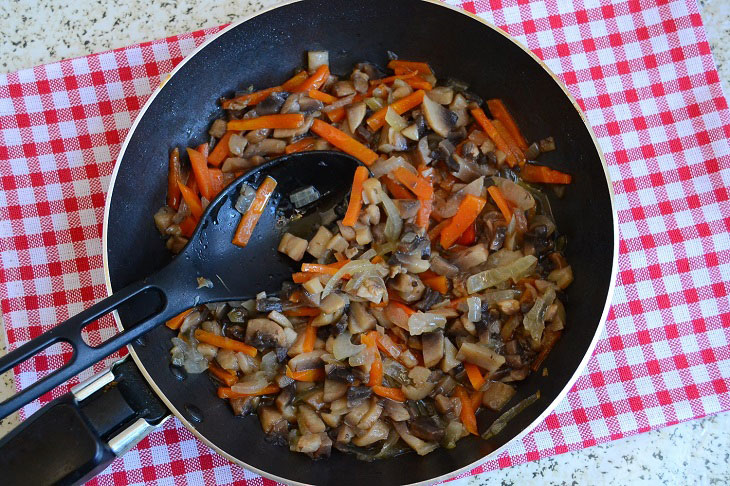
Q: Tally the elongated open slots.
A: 2